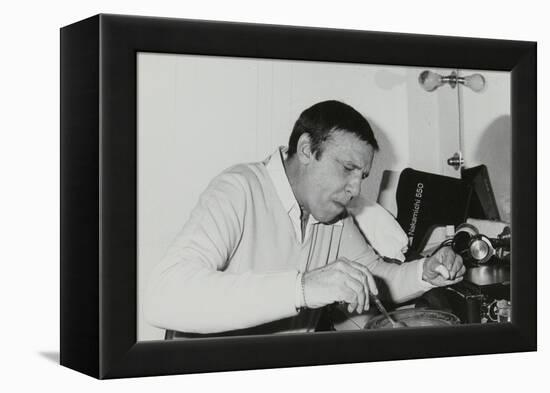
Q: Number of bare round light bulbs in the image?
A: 2